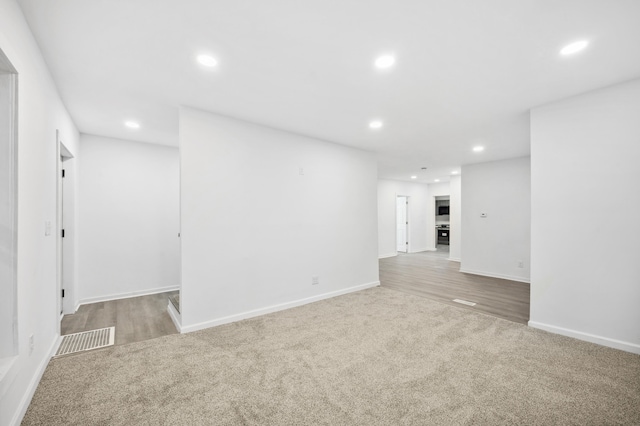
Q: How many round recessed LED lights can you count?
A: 9